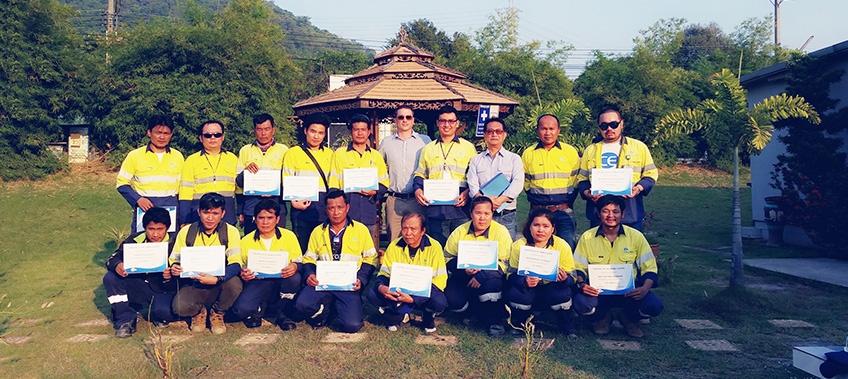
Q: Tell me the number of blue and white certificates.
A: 14